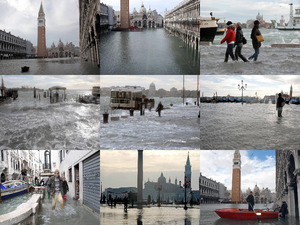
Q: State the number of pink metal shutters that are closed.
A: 0